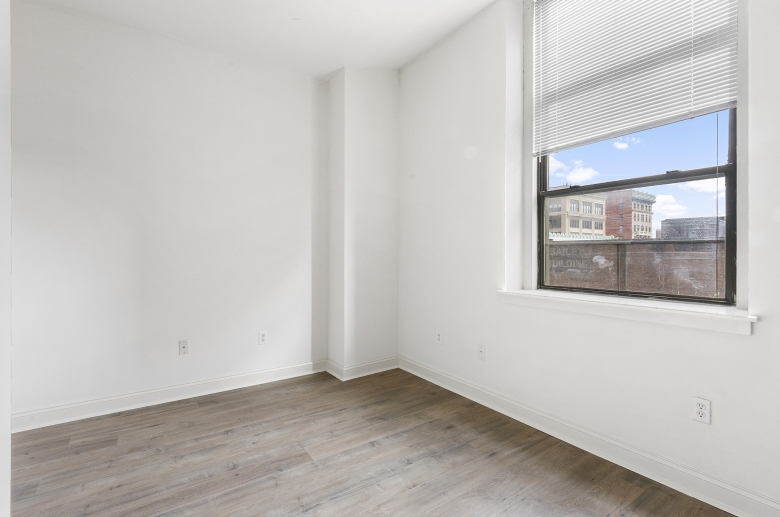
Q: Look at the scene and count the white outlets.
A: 5